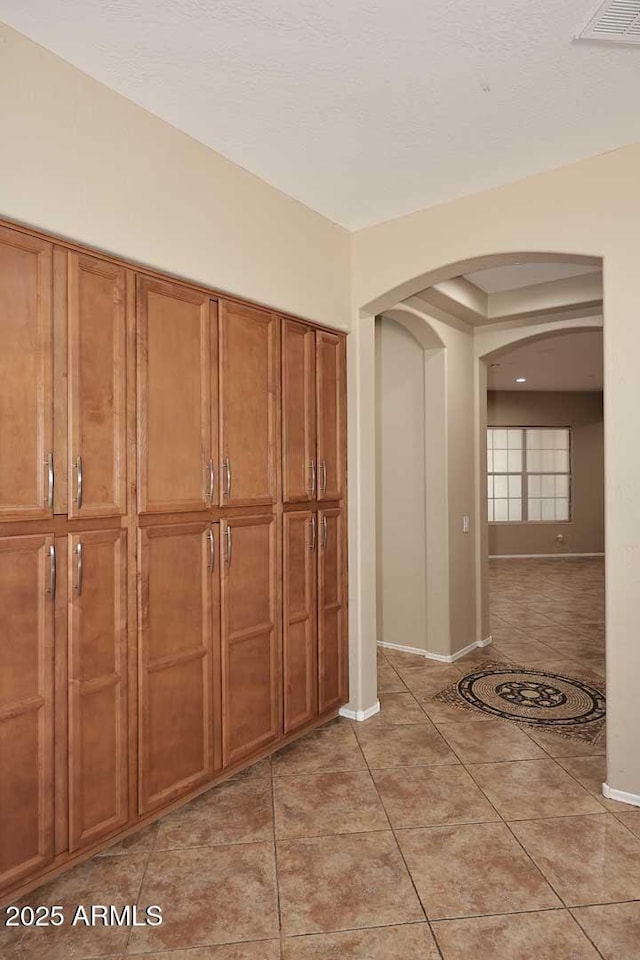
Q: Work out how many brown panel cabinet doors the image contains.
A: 12